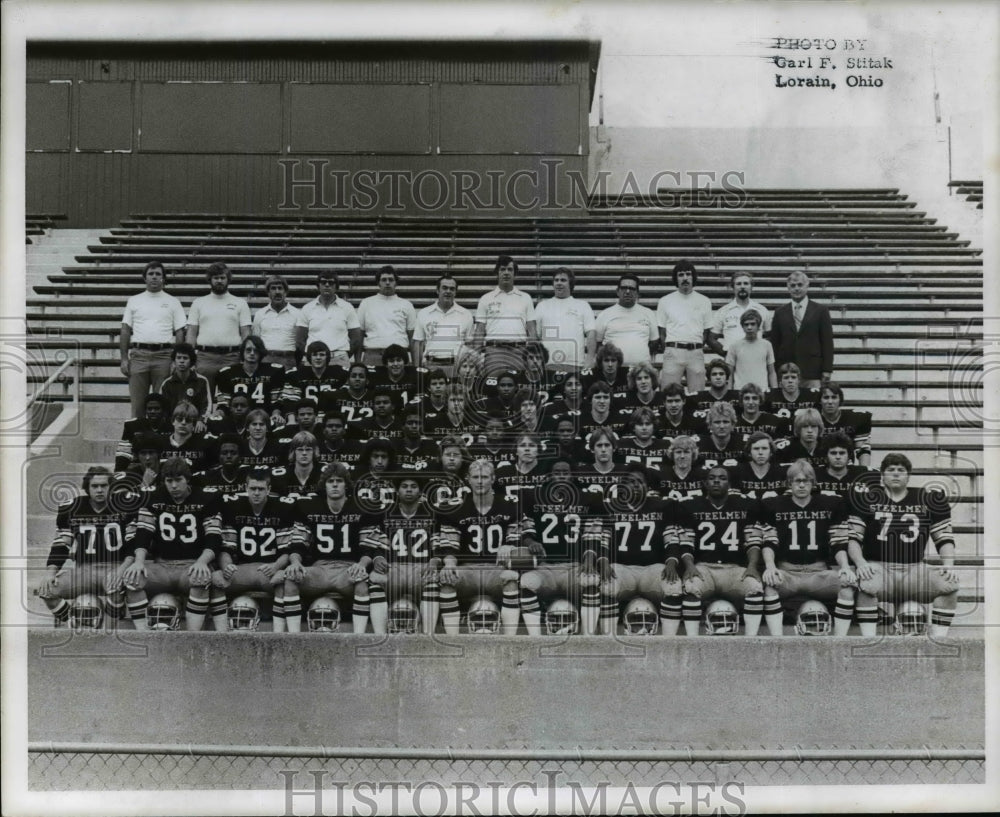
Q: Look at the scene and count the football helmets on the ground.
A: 11